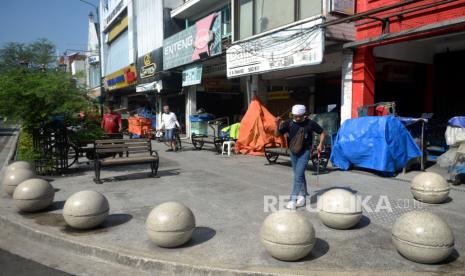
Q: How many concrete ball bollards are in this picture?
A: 9